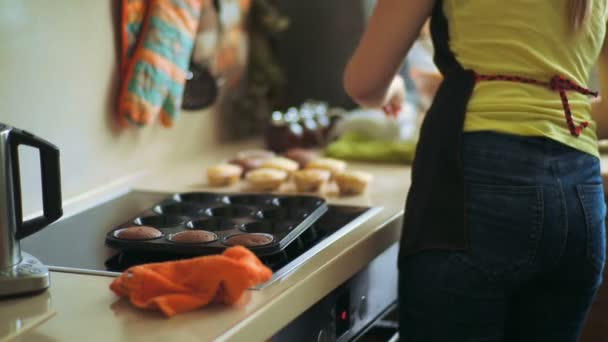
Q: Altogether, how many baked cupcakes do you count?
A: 12